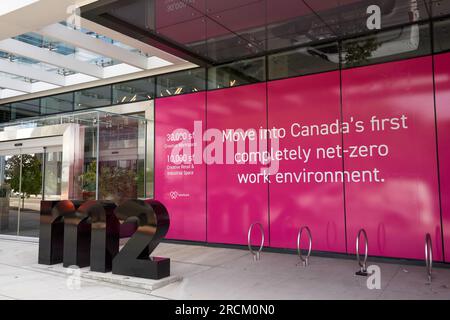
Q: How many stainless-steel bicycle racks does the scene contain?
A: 4